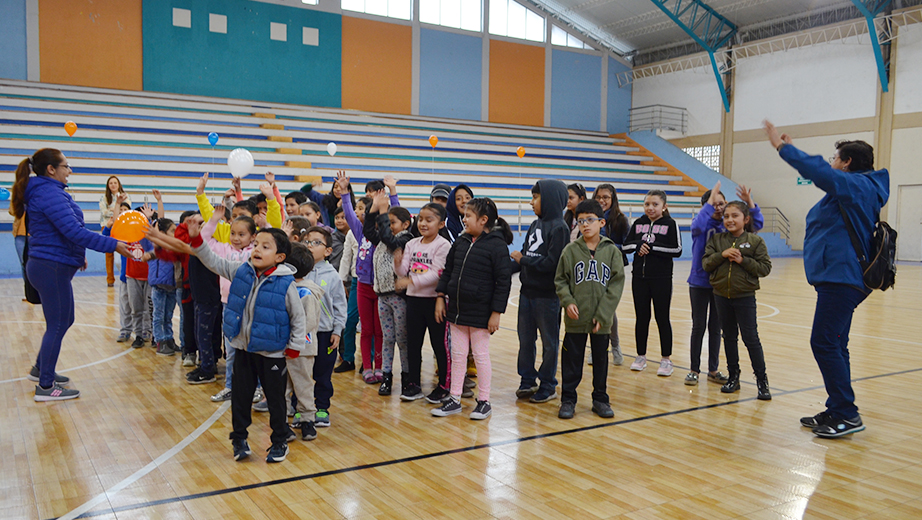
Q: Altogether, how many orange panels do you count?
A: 3